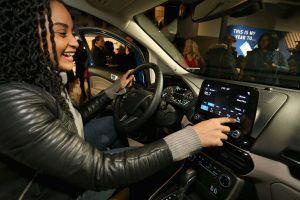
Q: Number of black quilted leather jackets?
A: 1